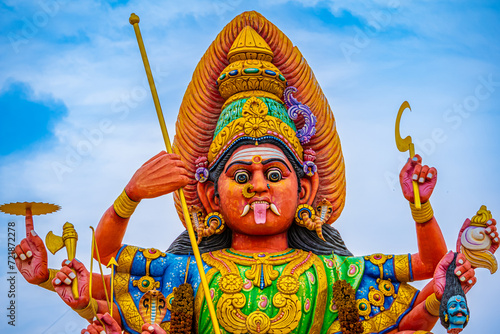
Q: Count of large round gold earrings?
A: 2